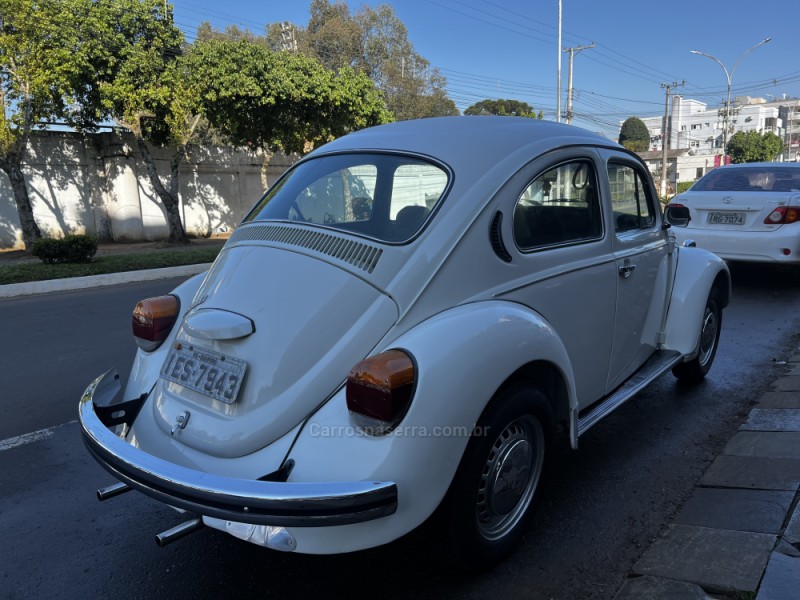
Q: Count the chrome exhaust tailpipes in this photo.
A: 2